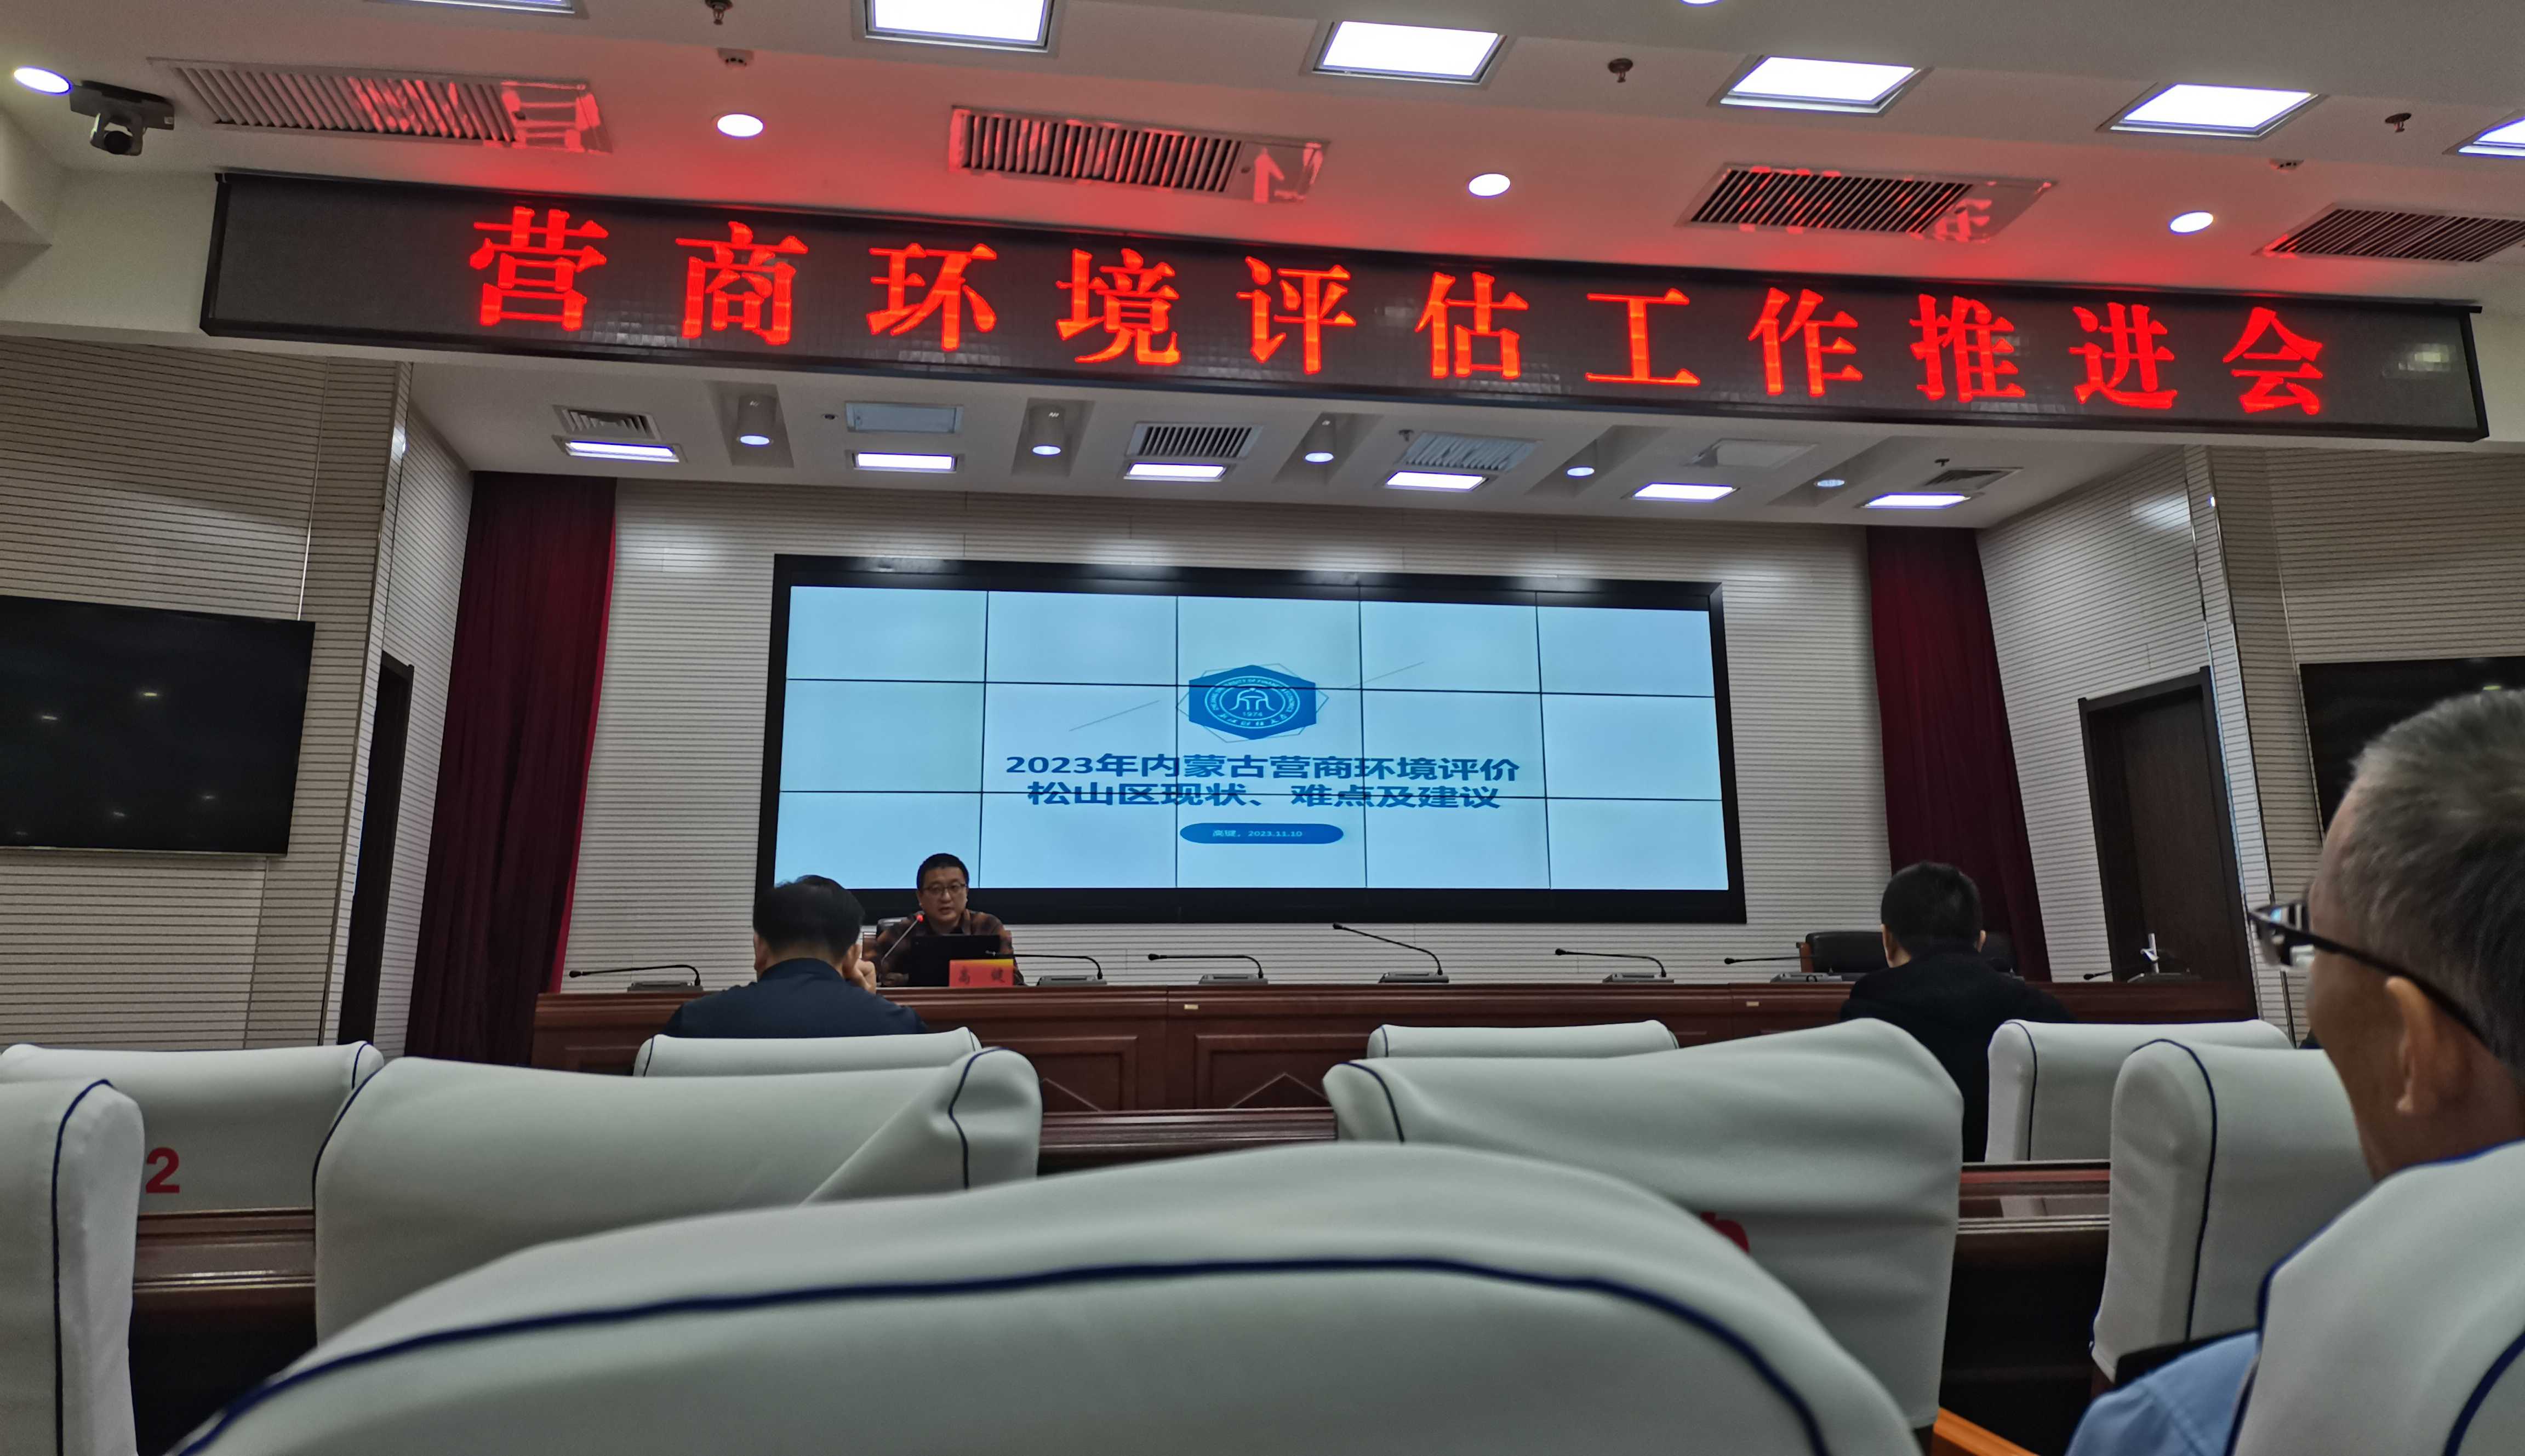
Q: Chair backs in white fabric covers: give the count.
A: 10